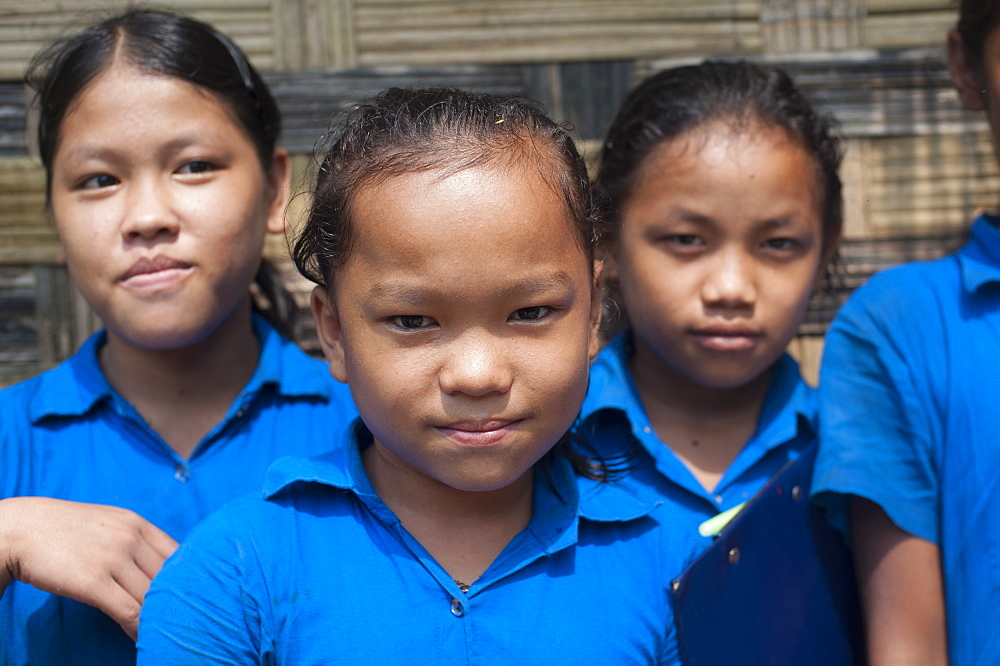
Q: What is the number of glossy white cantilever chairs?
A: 0